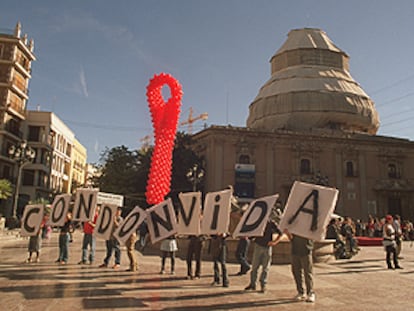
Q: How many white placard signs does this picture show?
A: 10